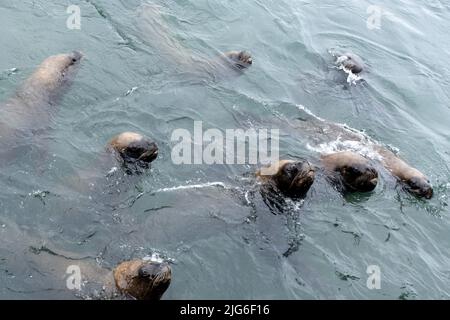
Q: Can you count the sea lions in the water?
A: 8